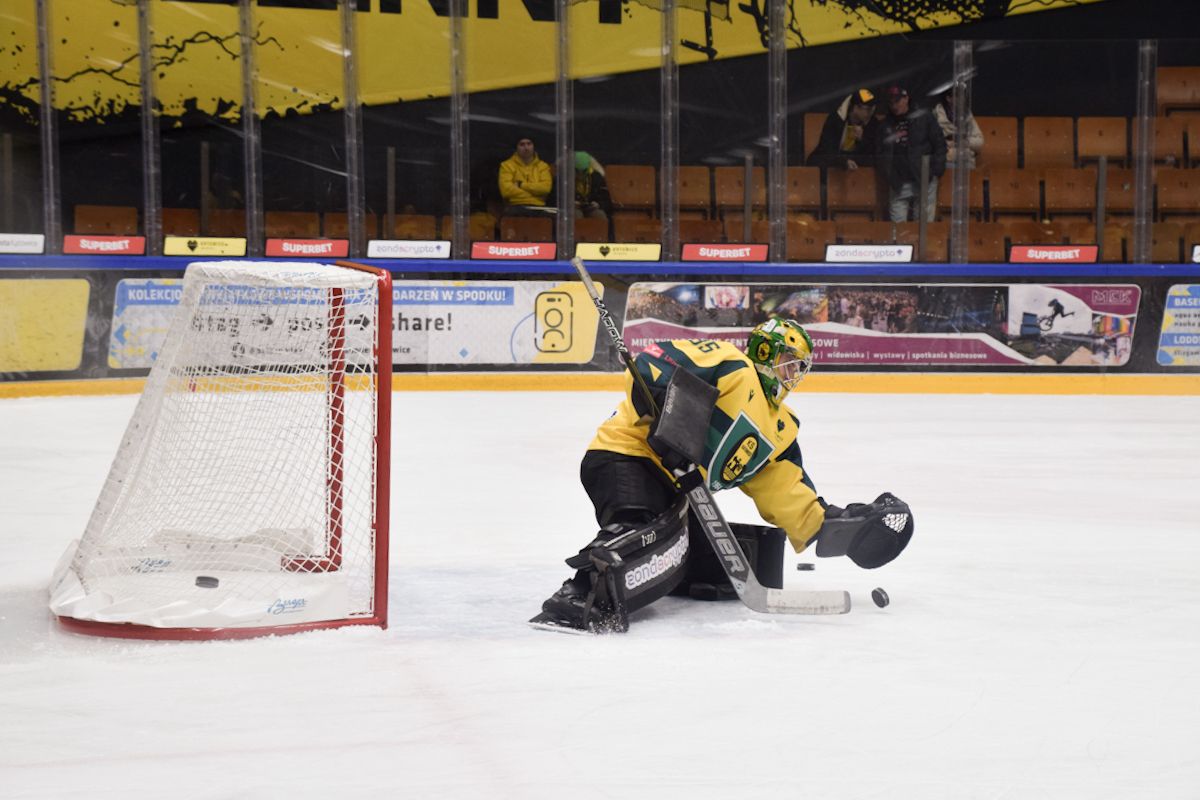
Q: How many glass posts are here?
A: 10